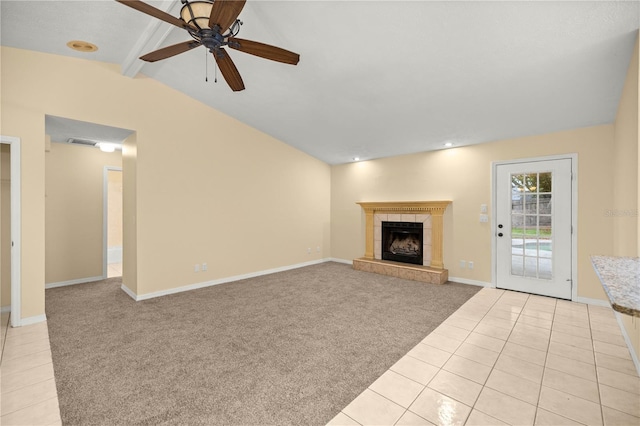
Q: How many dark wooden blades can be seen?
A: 5